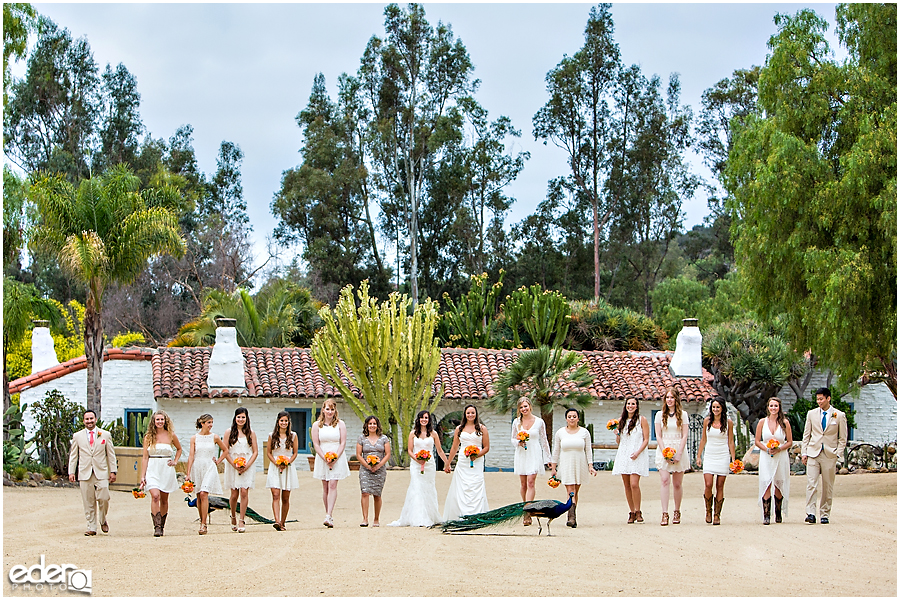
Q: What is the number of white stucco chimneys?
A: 3